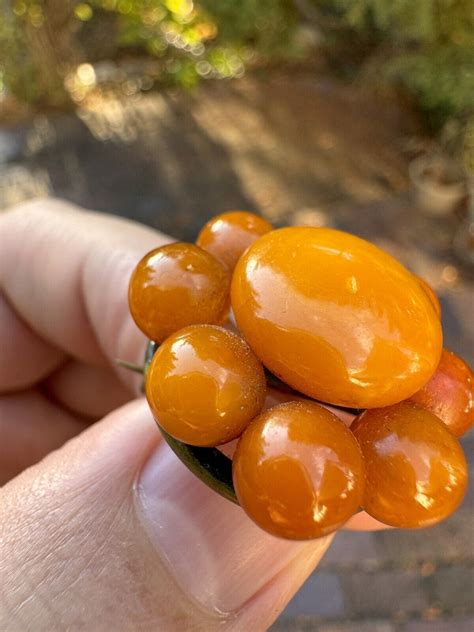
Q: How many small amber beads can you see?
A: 7